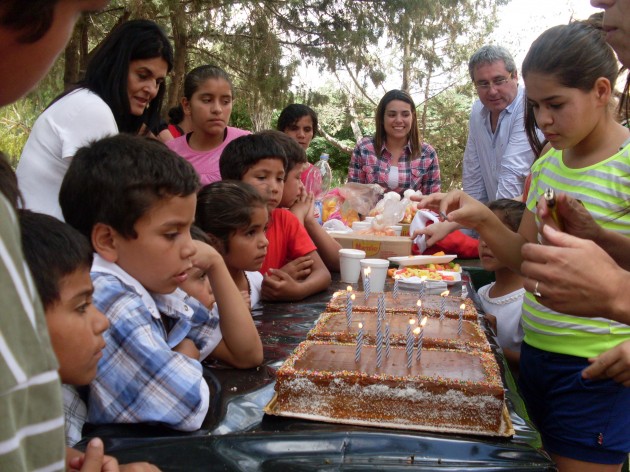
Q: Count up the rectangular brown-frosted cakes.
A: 3